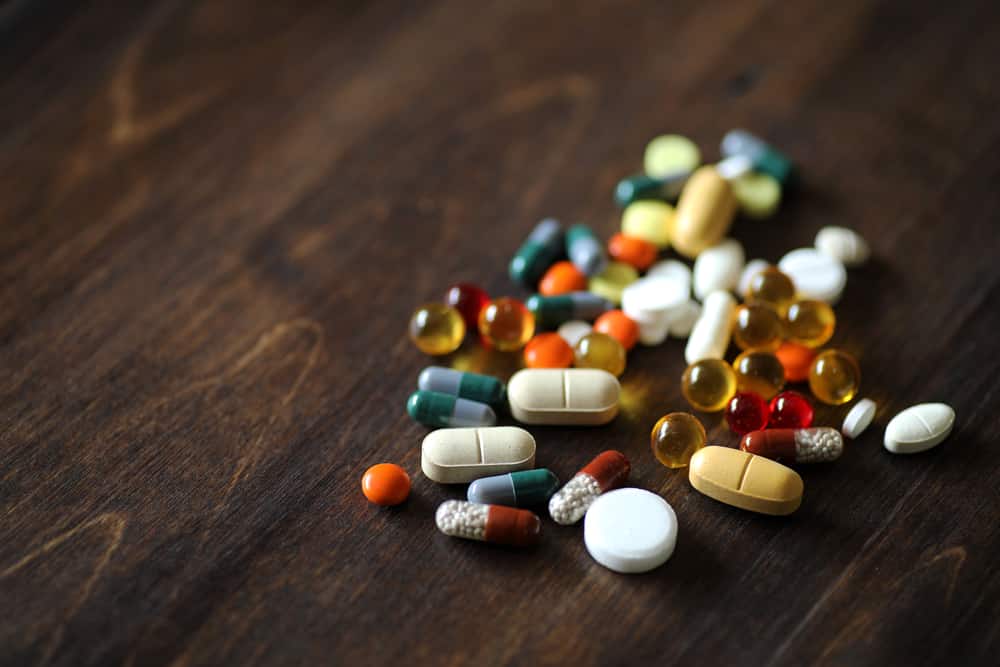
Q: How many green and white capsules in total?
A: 8